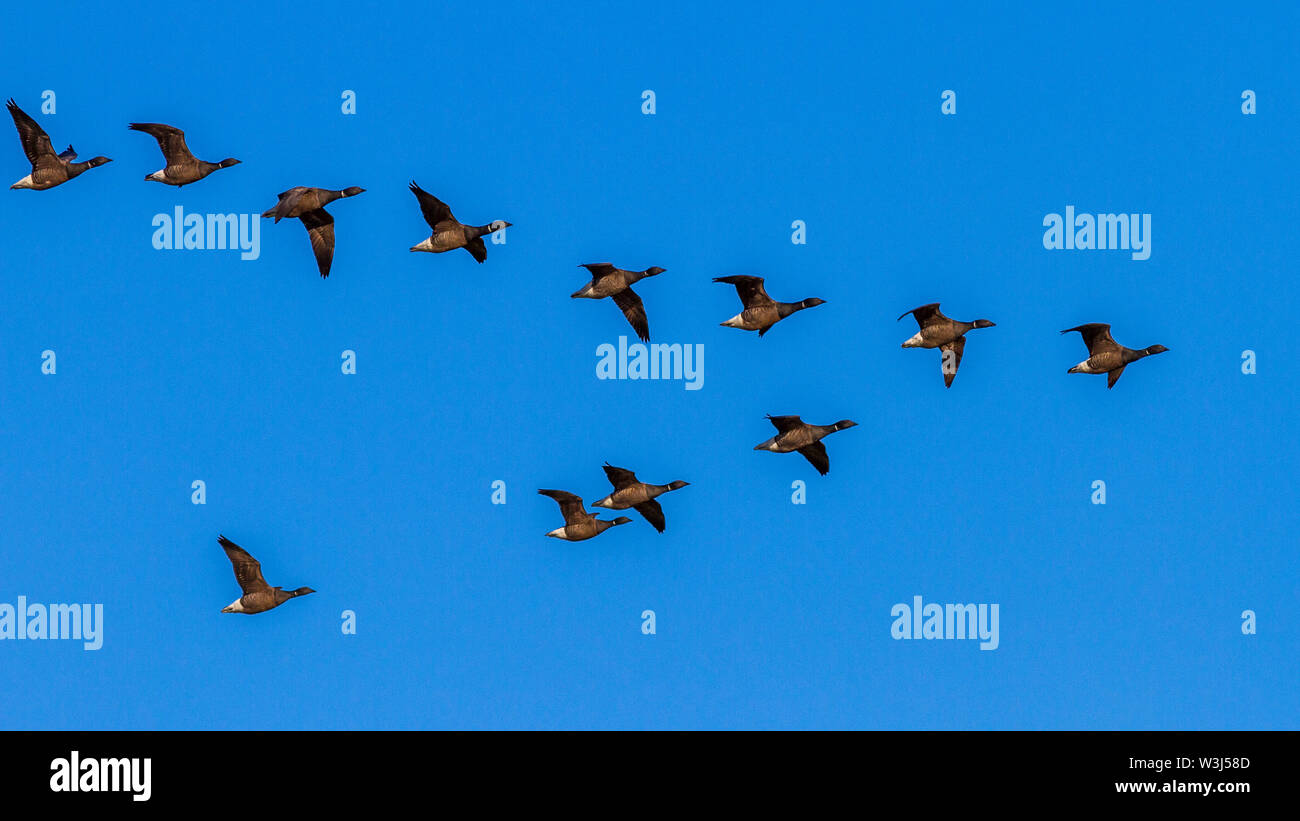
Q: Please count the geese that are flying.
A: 12